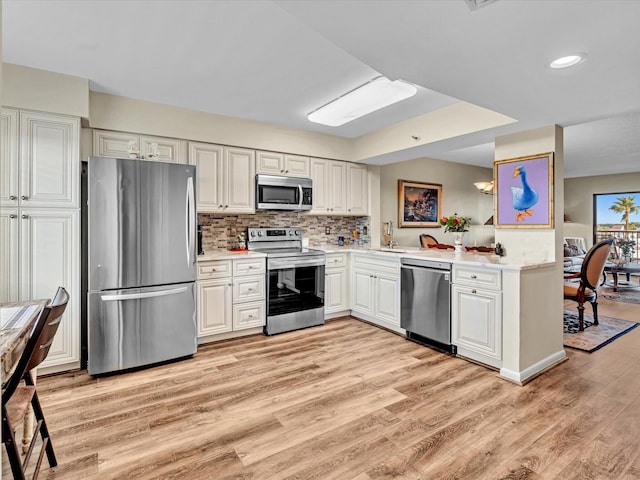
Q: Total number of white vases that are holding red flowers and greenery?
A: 1